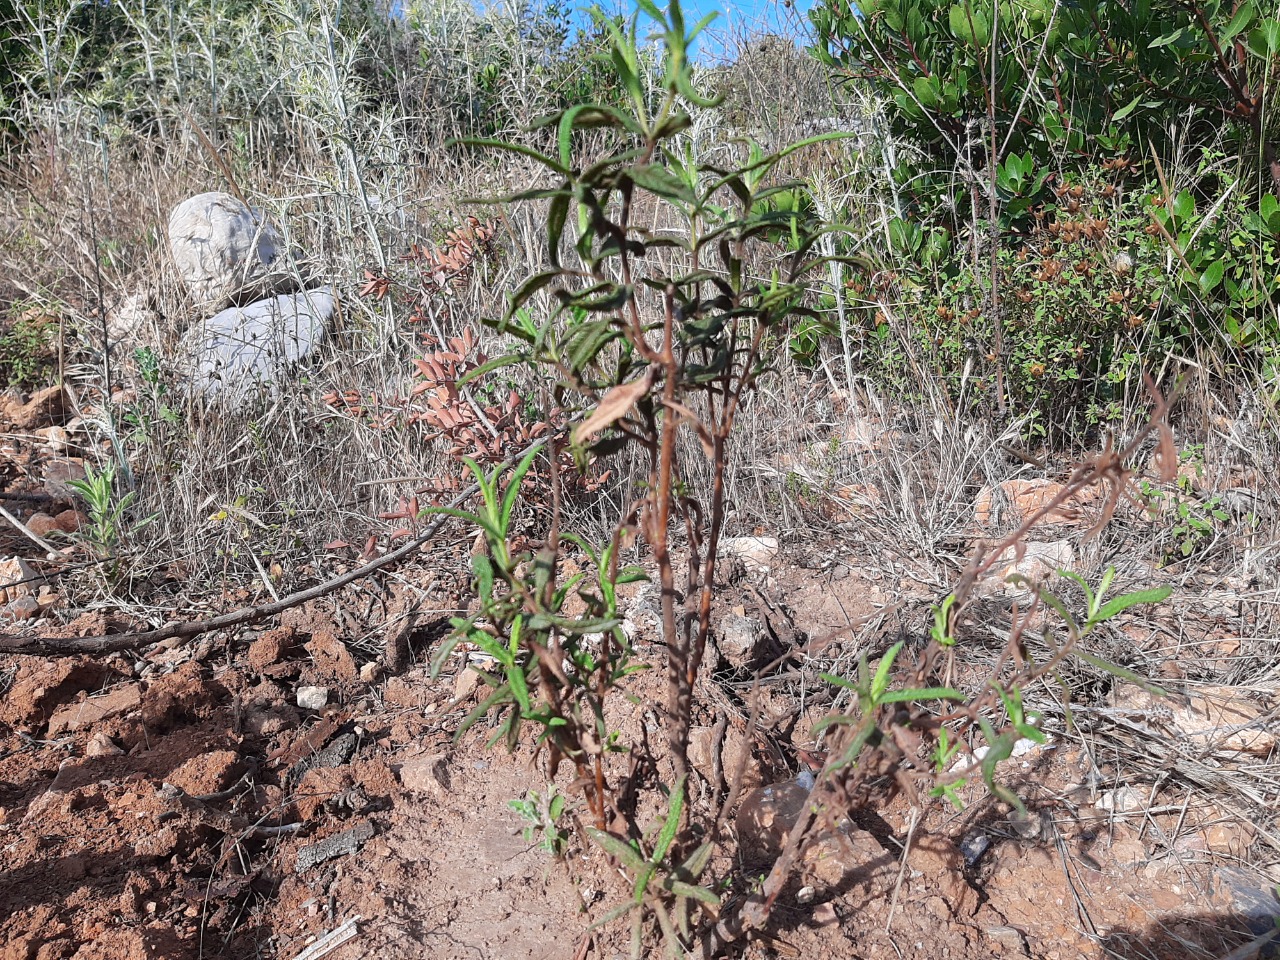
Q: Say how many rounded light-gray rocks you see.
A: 2